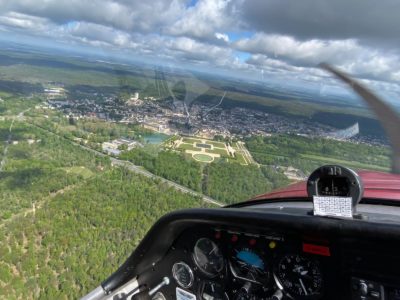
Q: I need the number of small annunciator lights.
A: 4